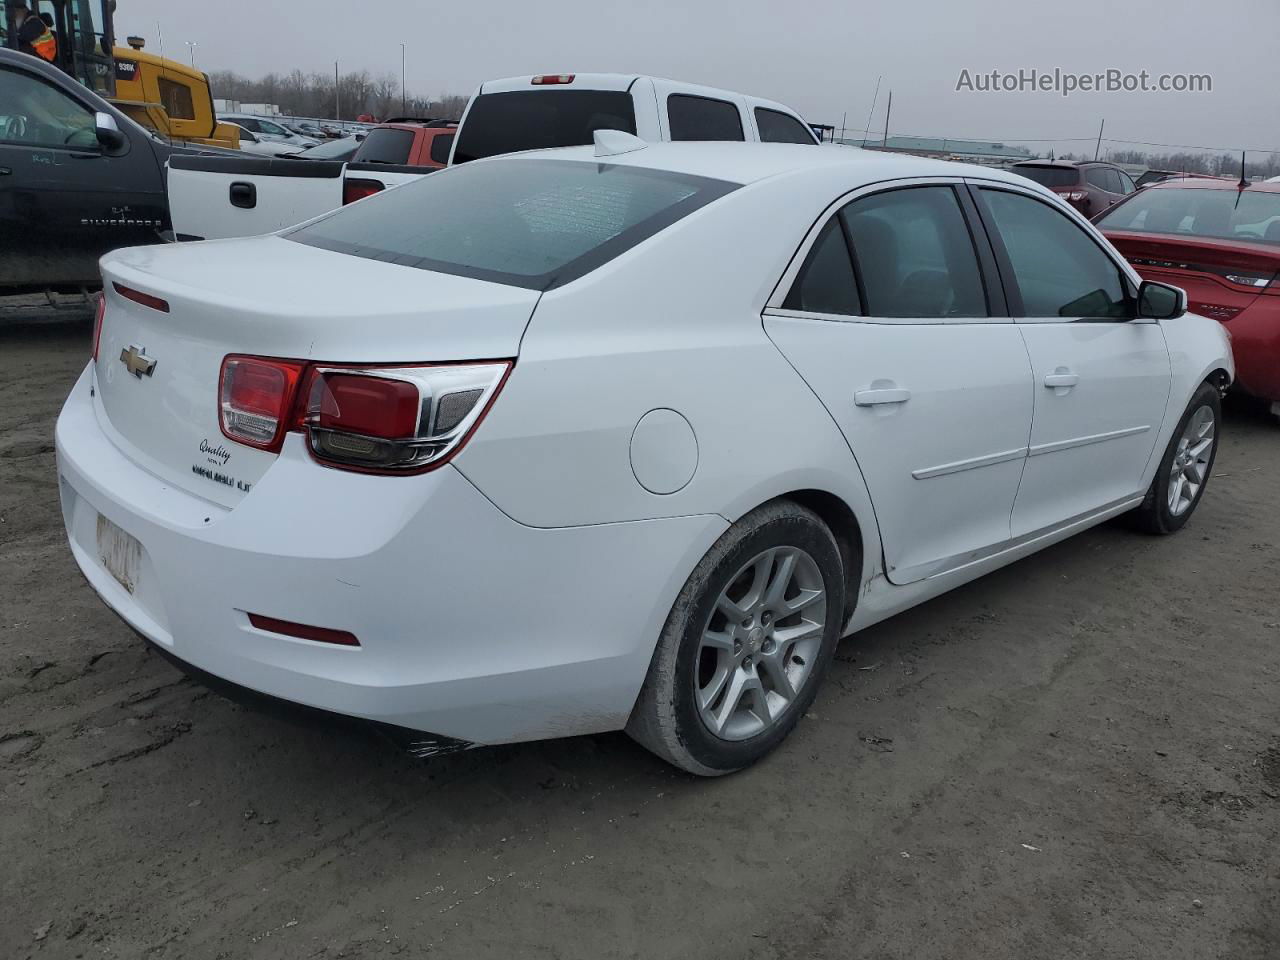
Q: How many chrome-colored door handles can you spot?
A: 0